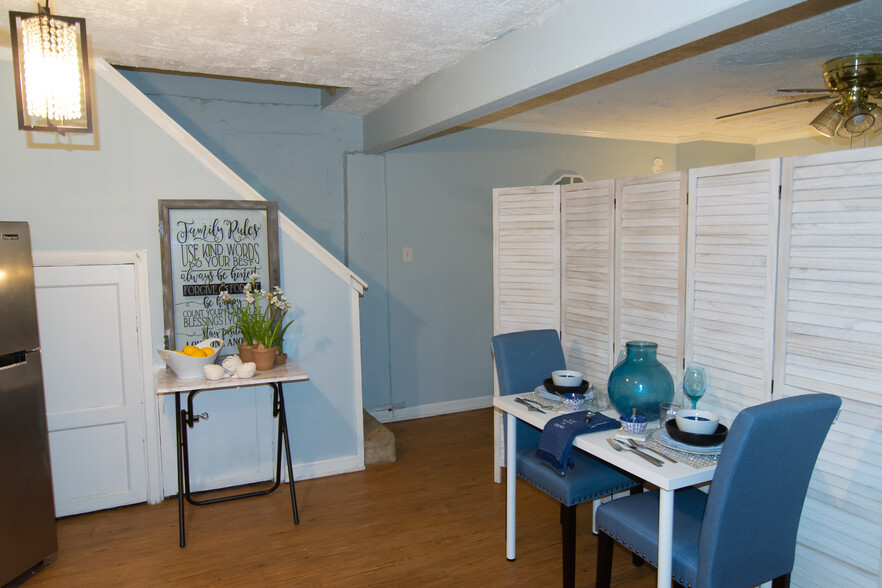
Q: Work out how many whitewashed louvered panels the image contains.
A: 5